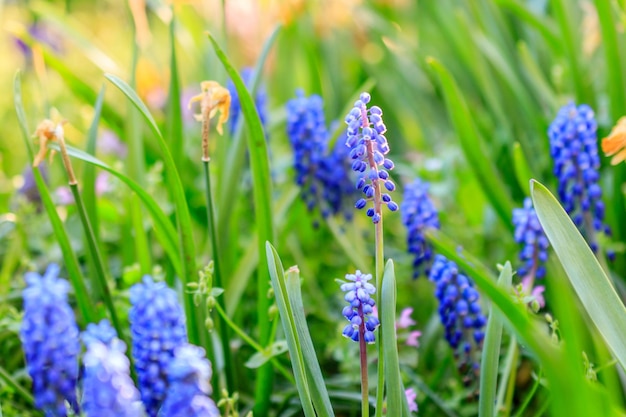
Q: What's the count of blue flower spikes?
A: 13